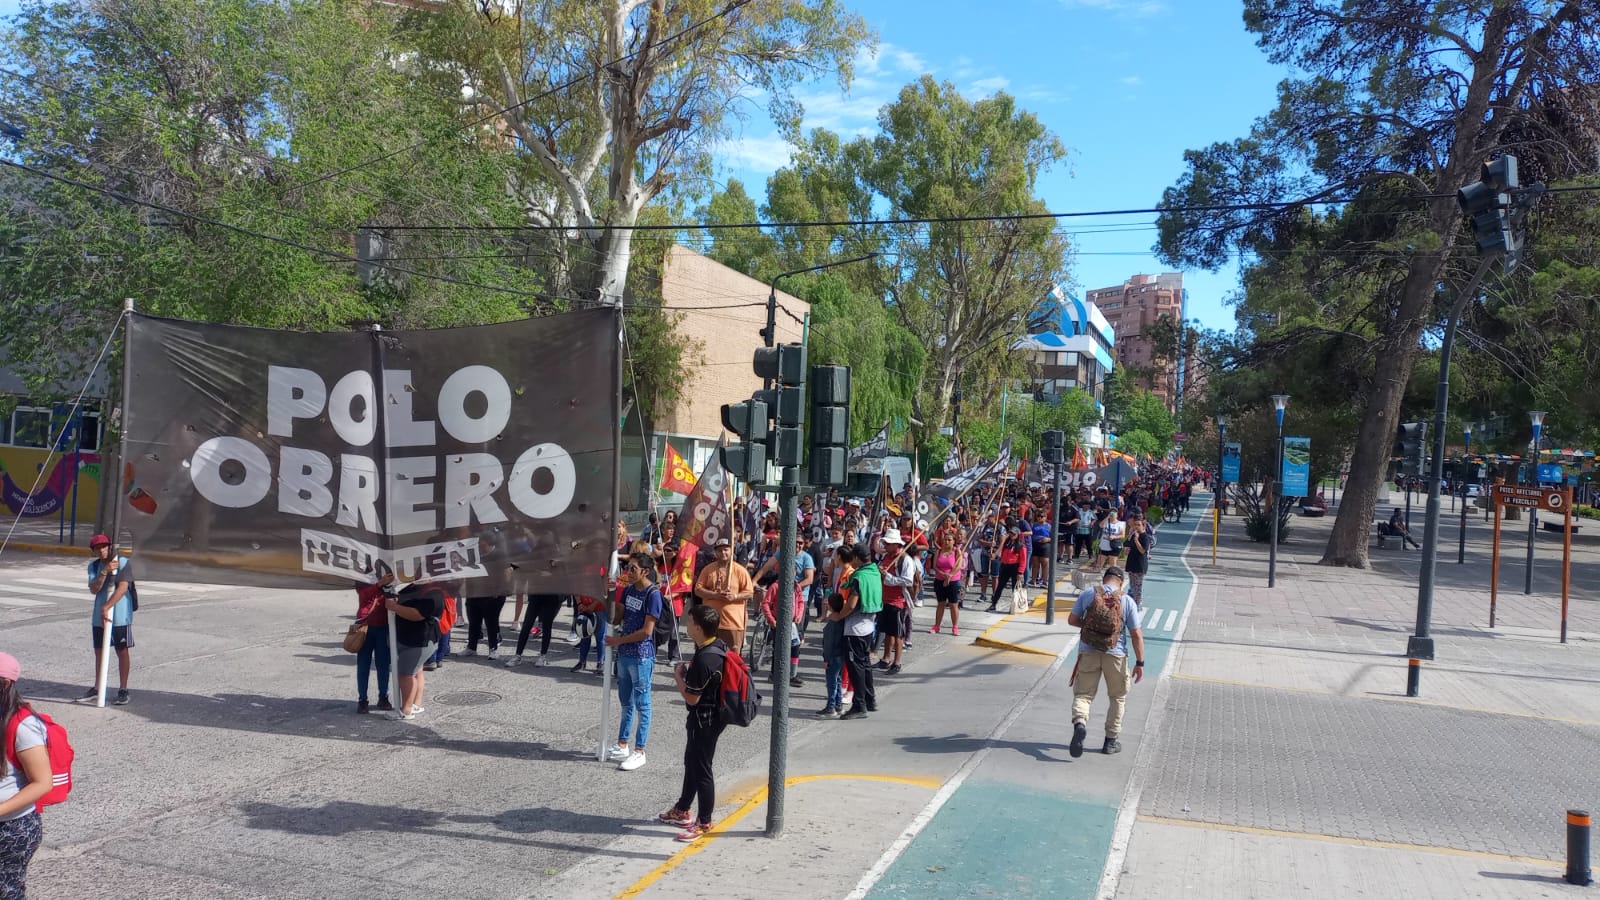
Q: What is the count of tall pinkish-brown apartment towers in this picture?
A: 1